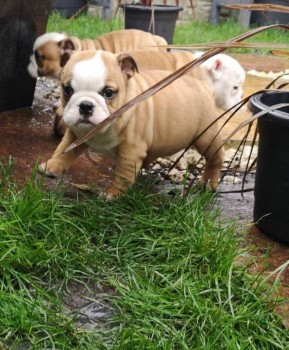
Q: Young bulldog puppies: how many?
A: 3